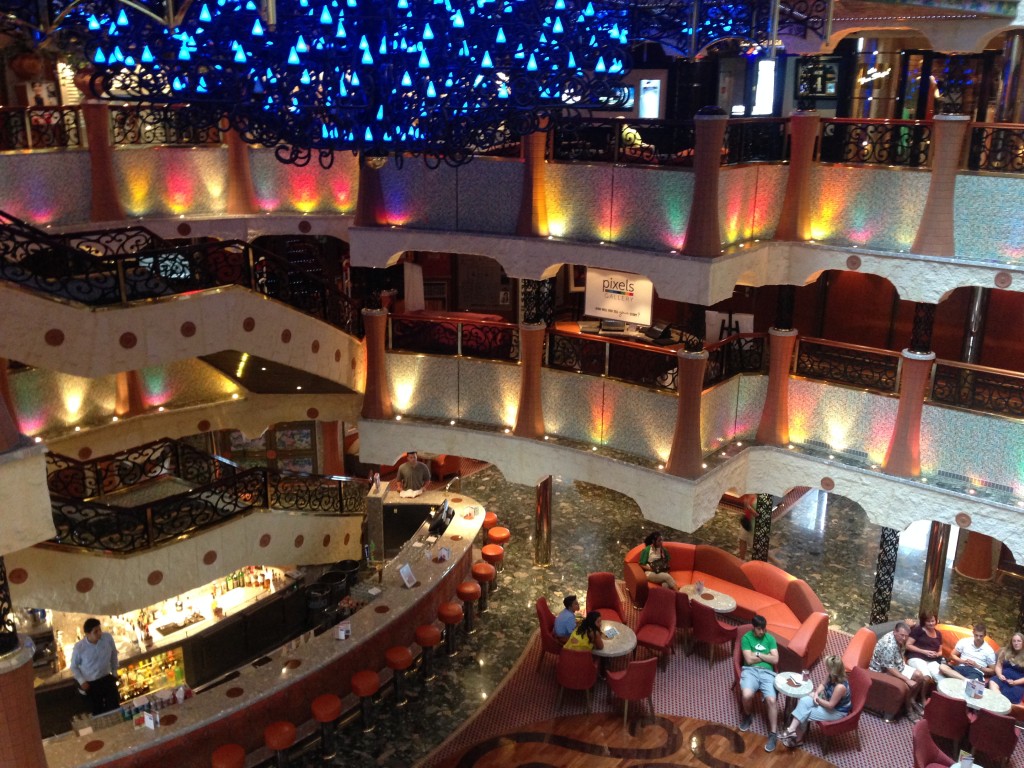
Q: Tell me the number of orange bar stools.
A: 12